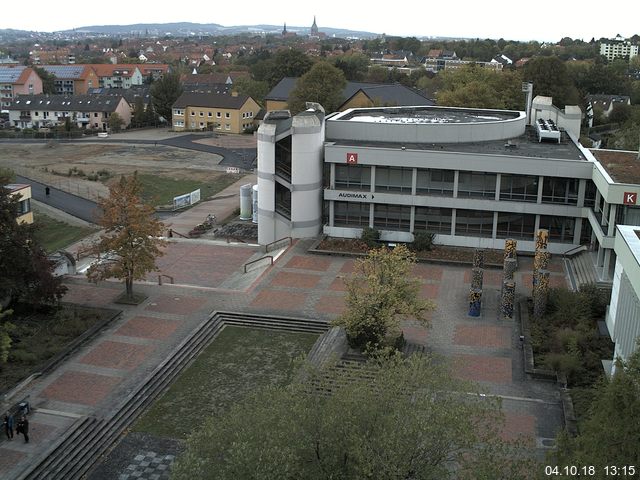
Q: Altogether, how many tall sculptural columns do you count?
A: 3